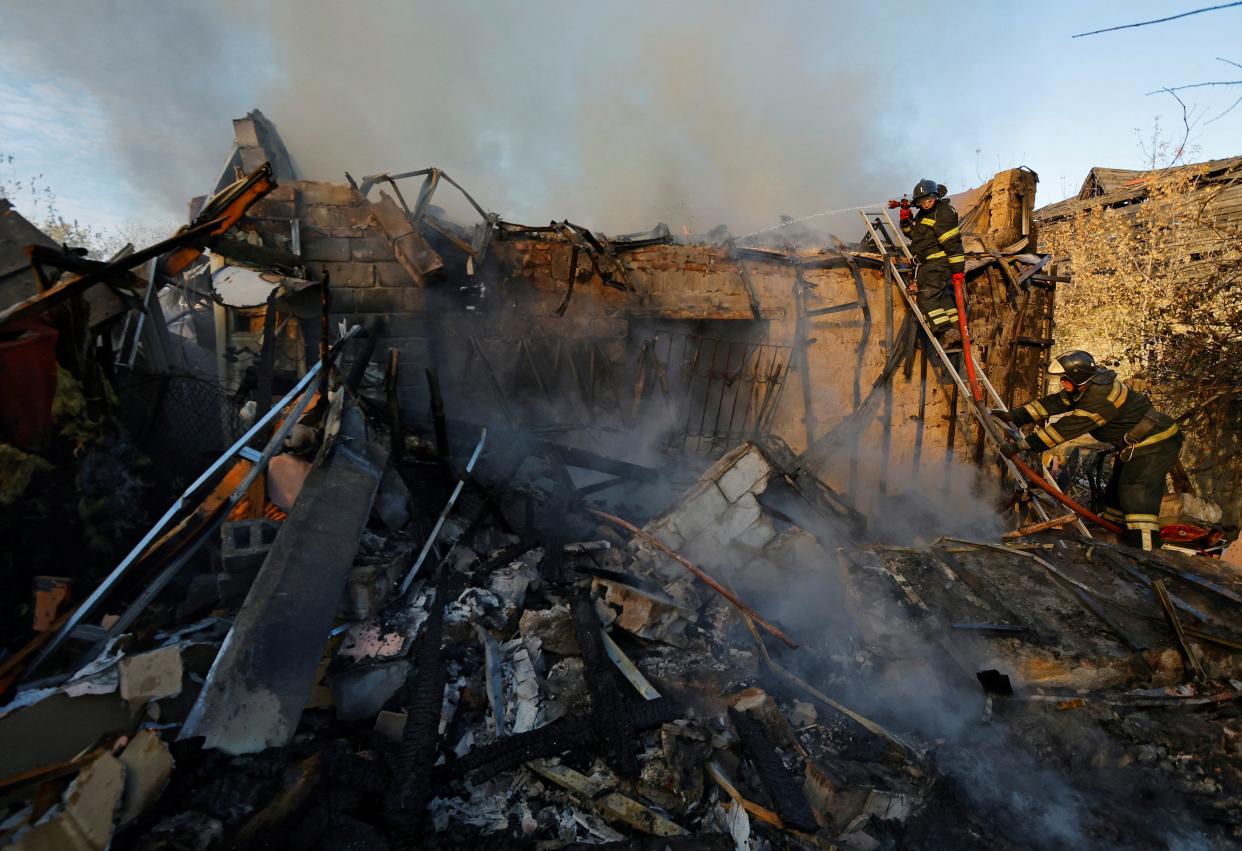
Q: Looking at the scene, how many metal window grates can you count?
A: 1